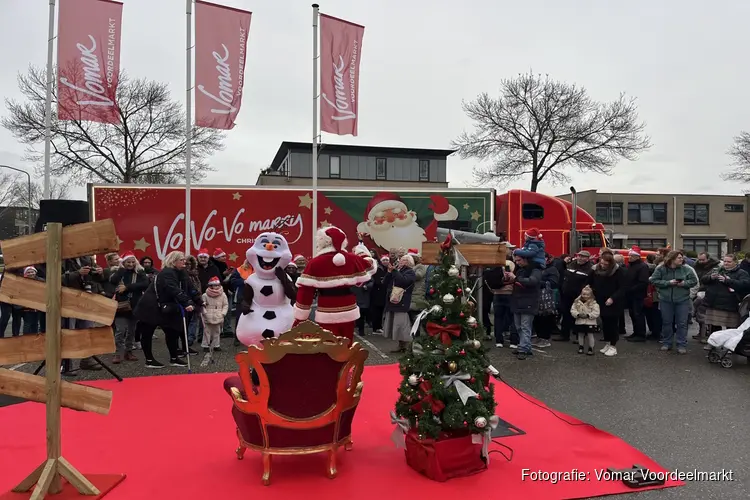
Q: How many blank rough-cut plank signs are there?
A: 4